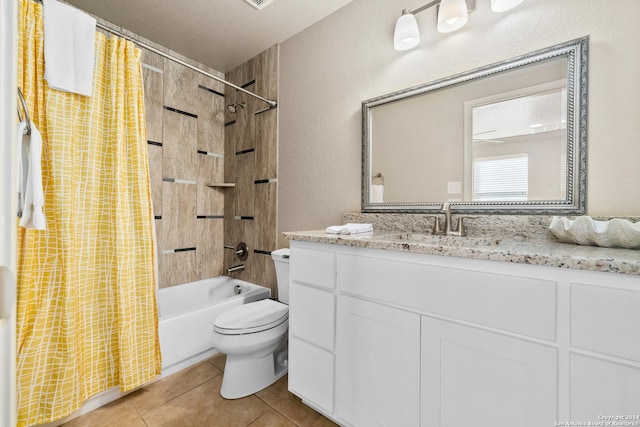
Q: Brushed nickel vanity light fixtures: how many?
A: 1